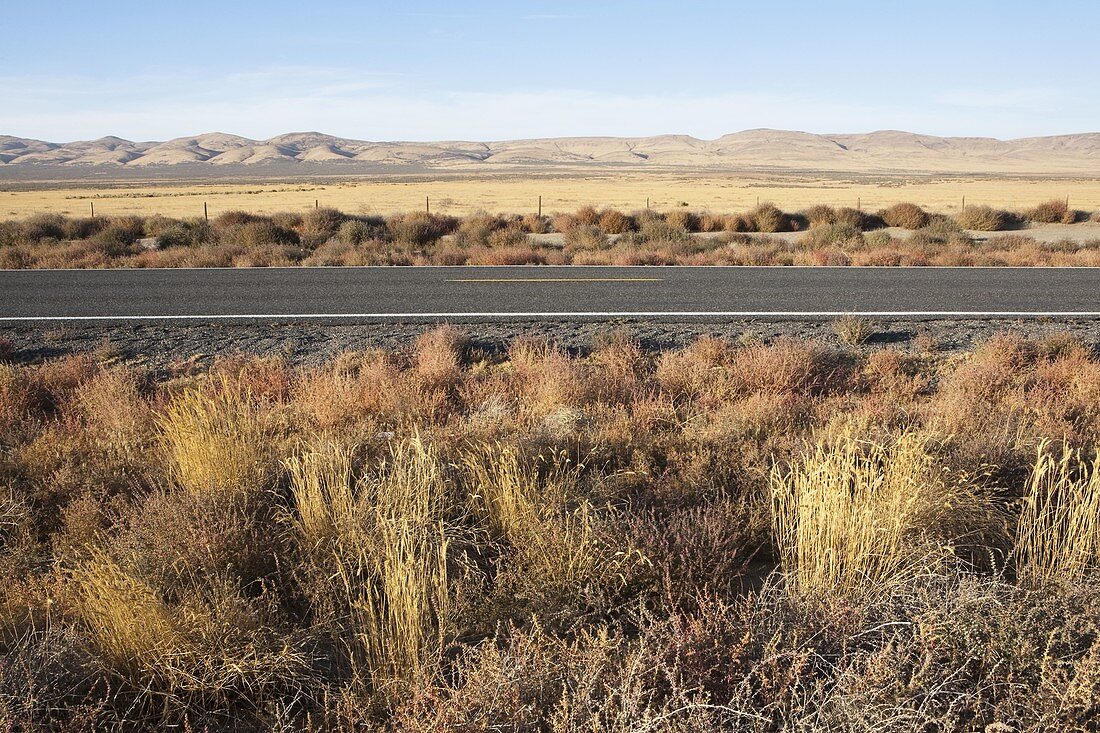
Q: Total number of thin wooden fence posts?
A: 10